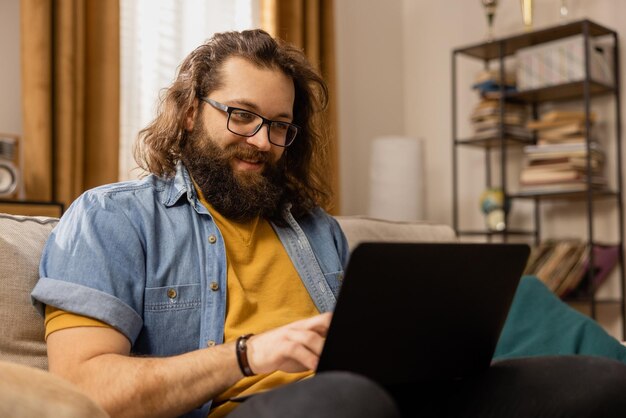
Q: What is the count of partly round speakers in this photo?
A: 1